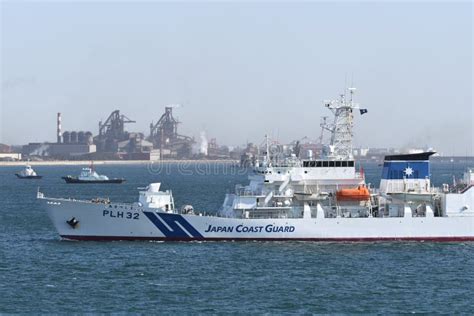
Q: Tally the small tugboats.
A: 2